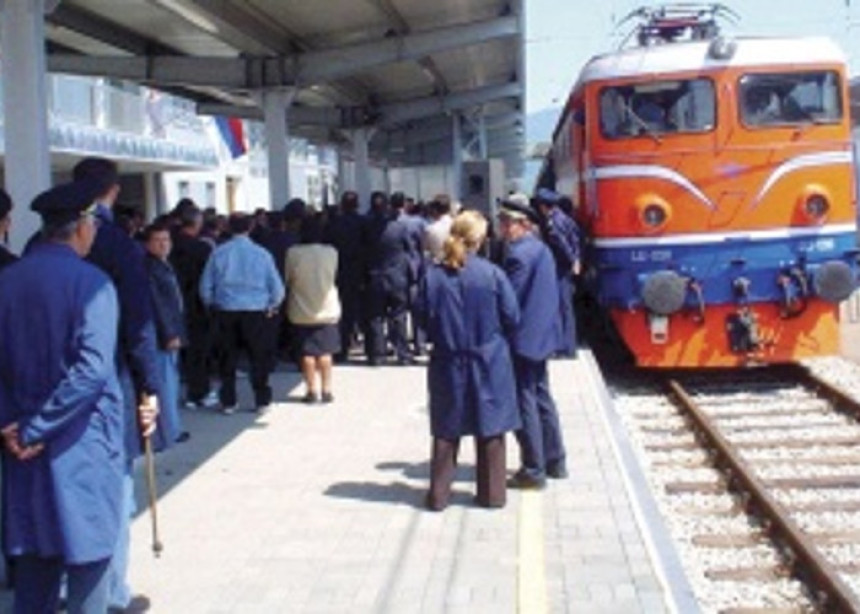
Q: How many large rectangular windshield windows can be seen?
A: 2